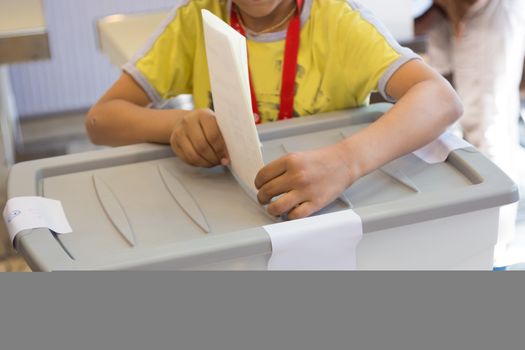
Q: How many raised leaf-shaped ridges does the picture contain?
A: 4